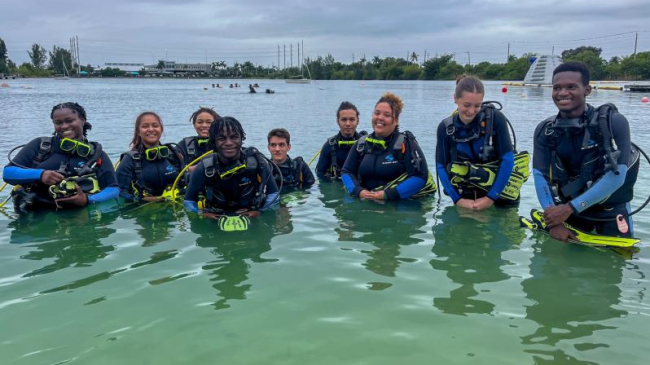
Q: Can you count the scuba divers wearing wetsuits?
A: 9